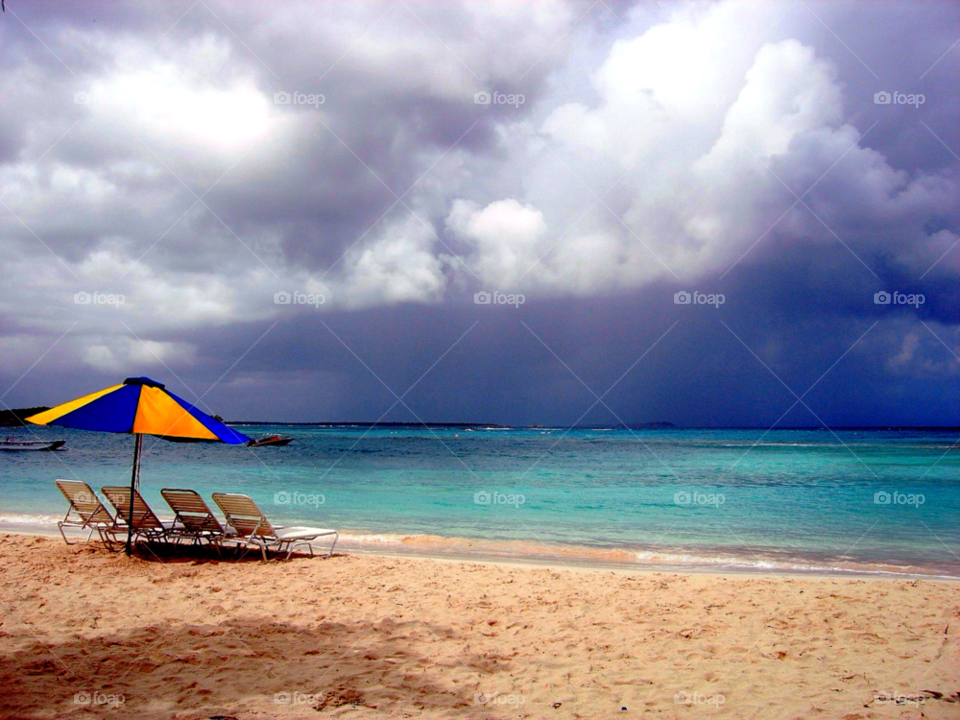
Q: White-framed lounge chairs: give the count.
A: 4